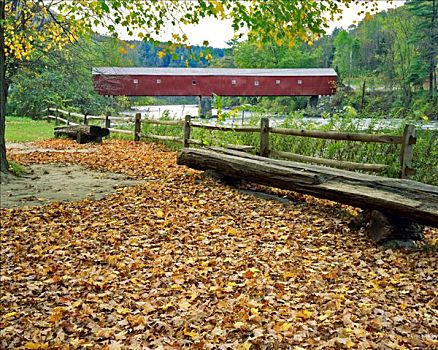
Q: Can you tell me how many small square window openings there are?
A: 7